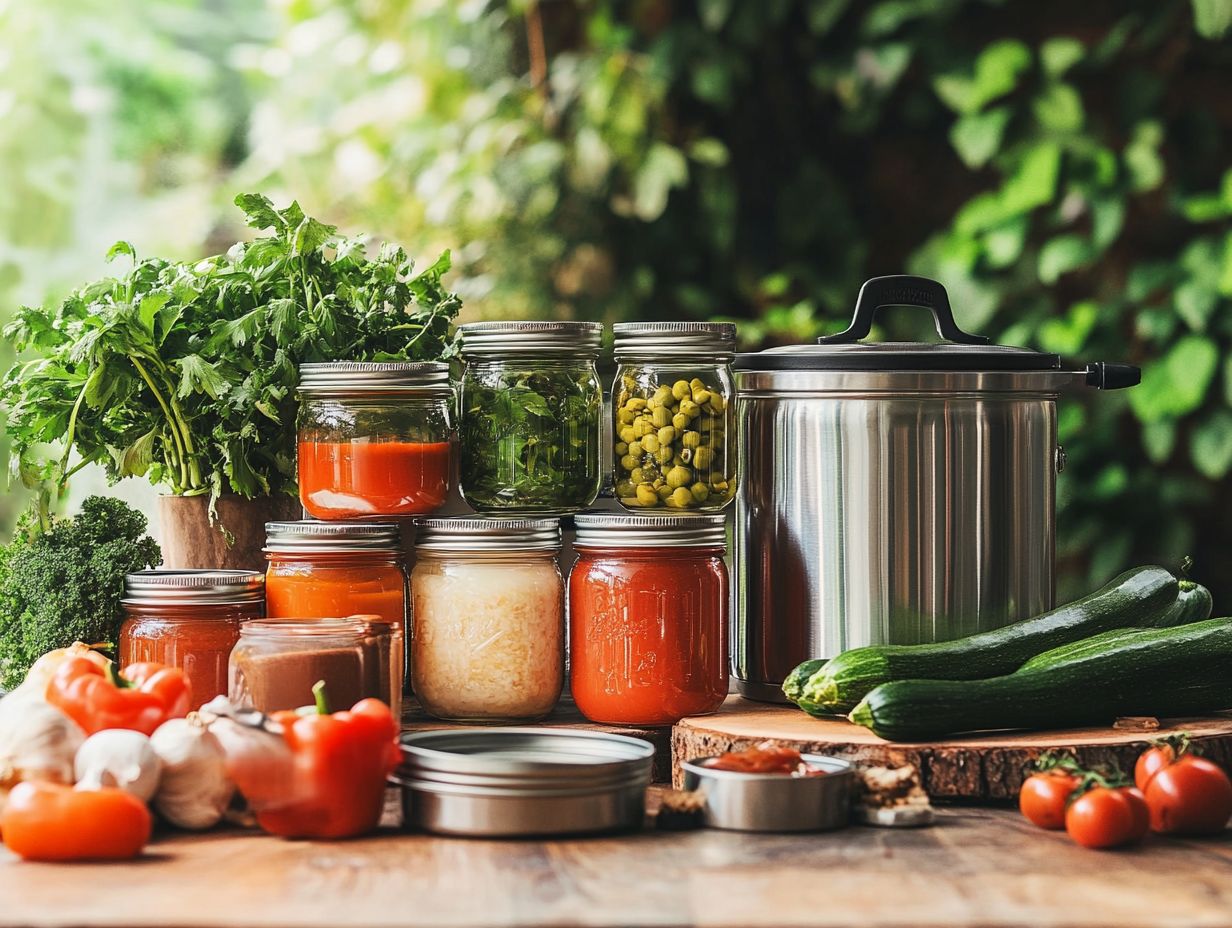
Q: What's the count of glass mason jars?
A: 8